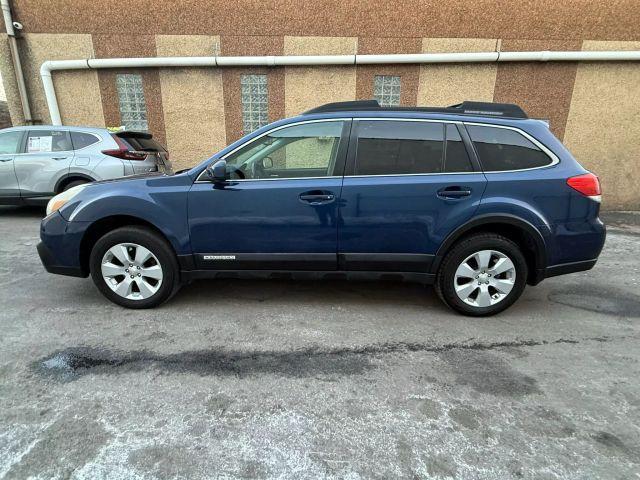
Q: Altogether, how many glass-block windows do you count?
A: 3